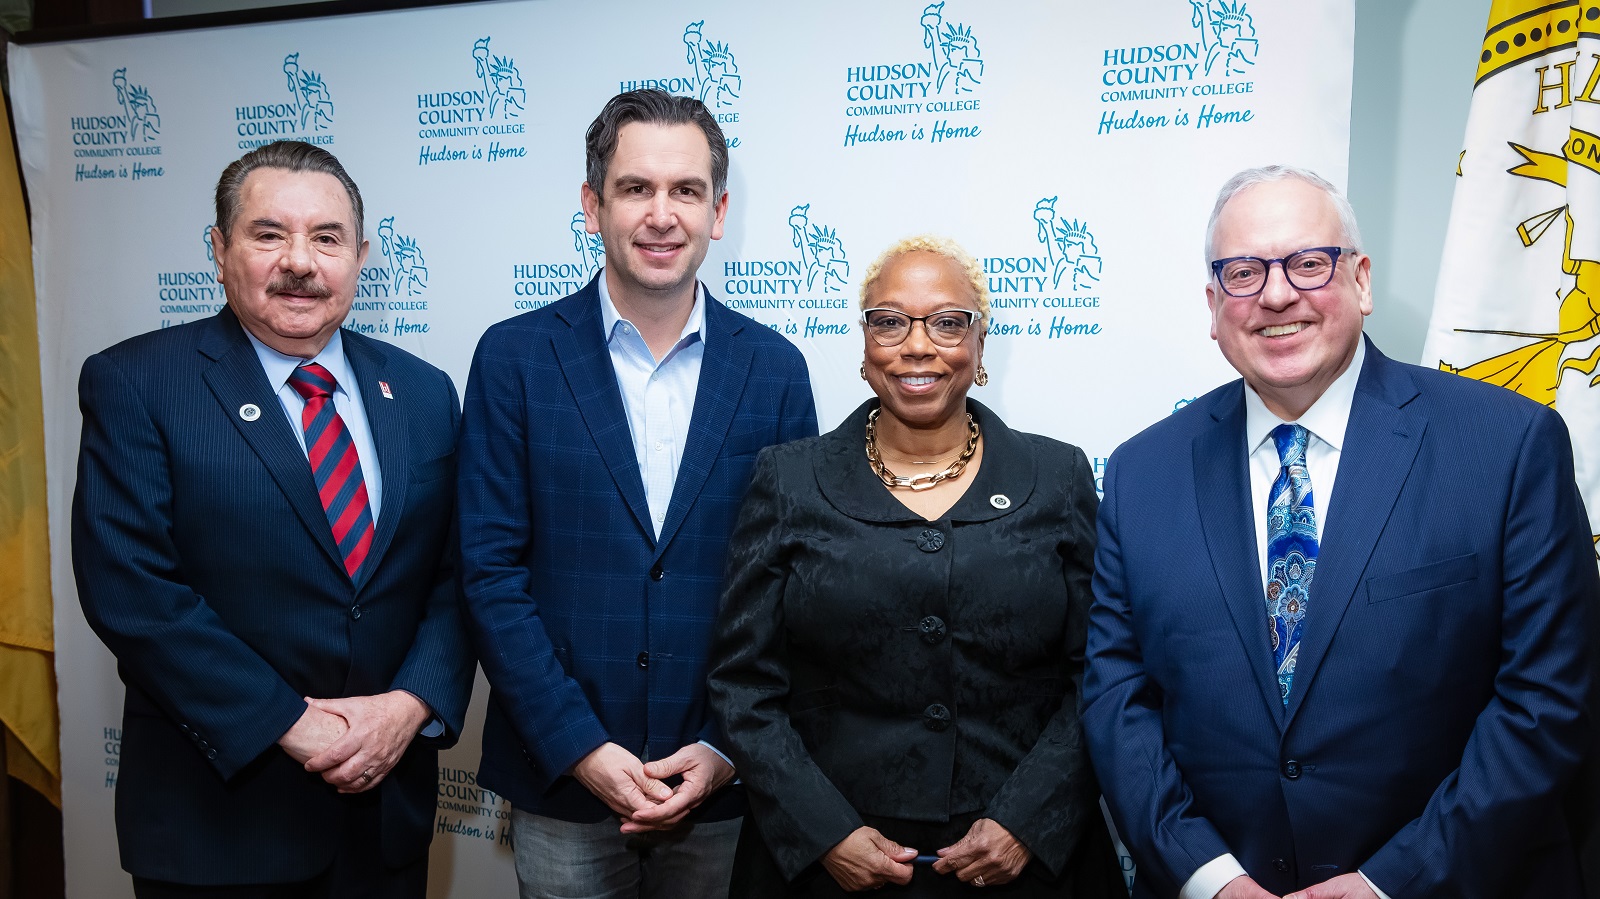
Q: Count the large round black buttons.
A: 3